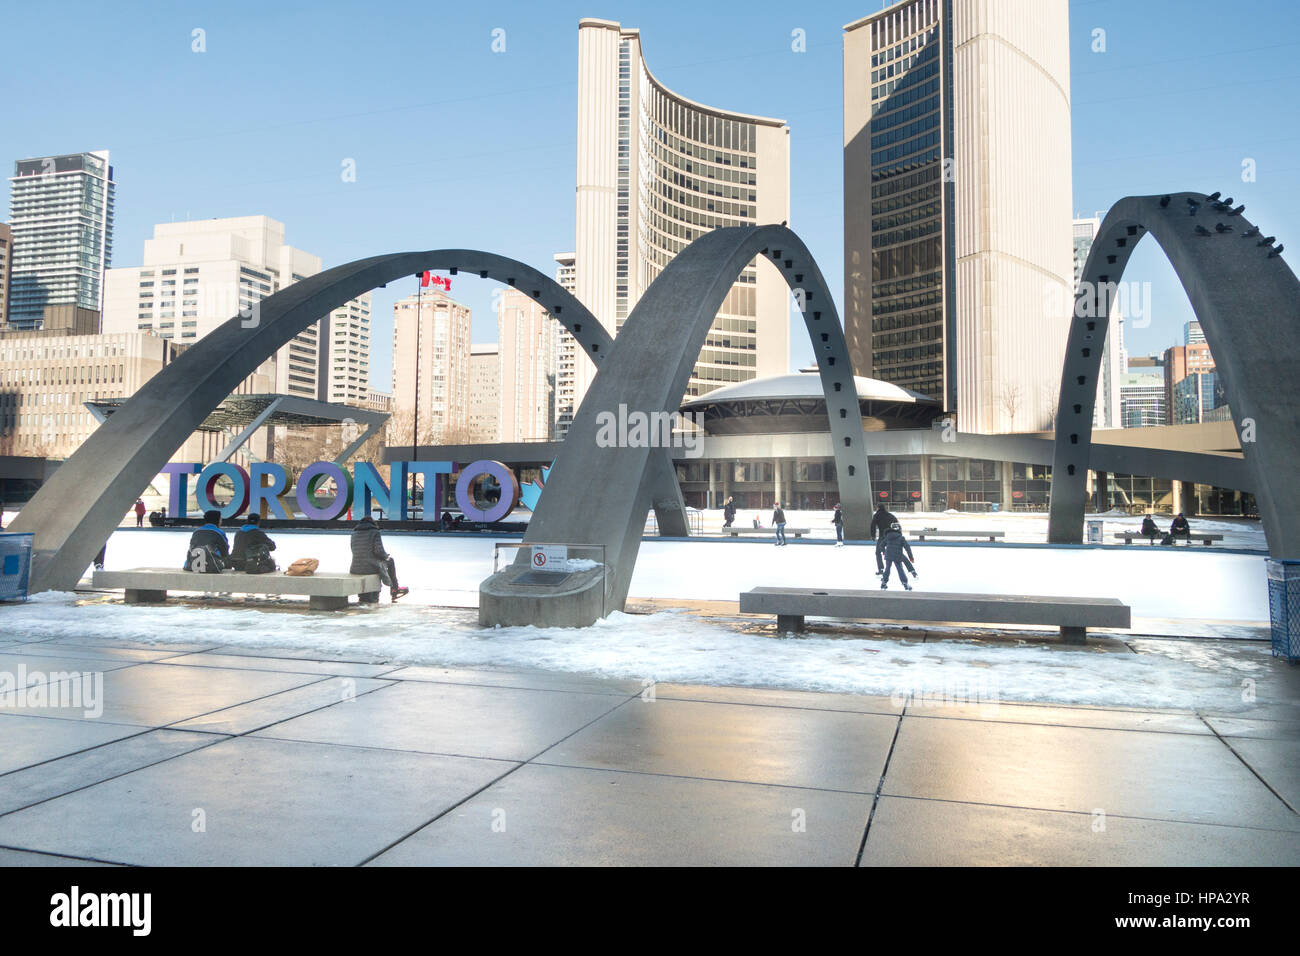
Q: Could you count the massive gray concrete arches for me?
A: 3